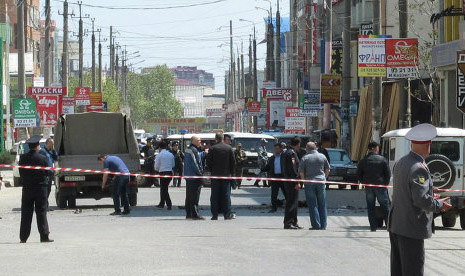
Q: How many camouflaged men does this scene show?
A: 2